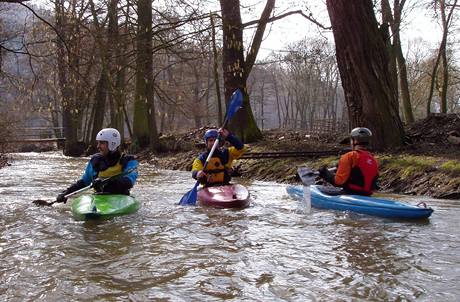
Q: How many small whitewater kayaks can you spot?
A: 3